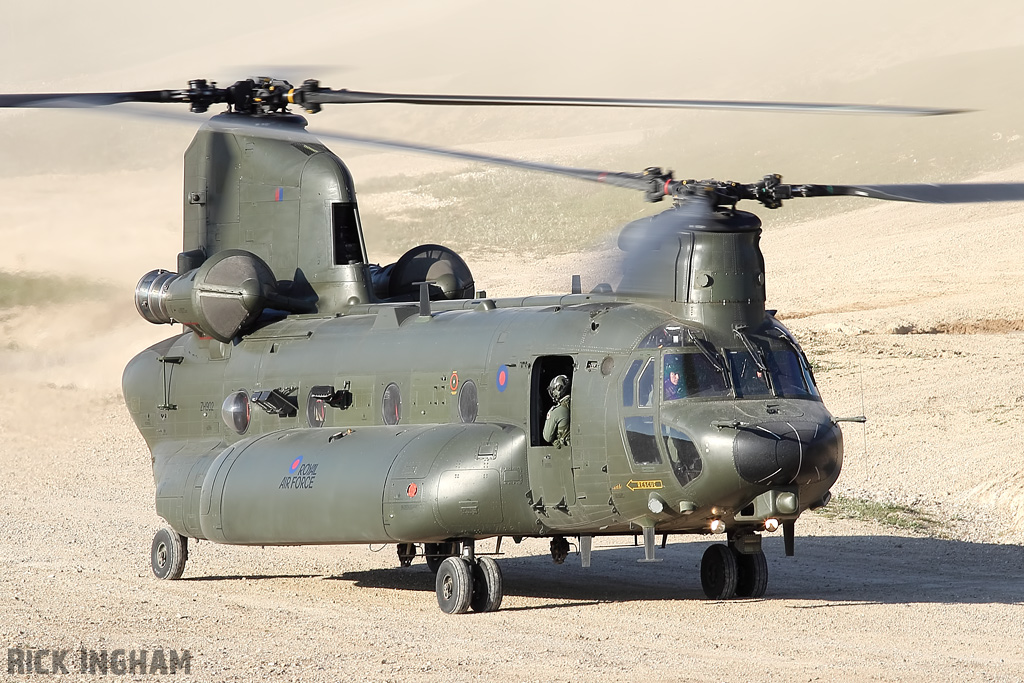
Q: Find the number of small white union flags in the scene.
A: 0